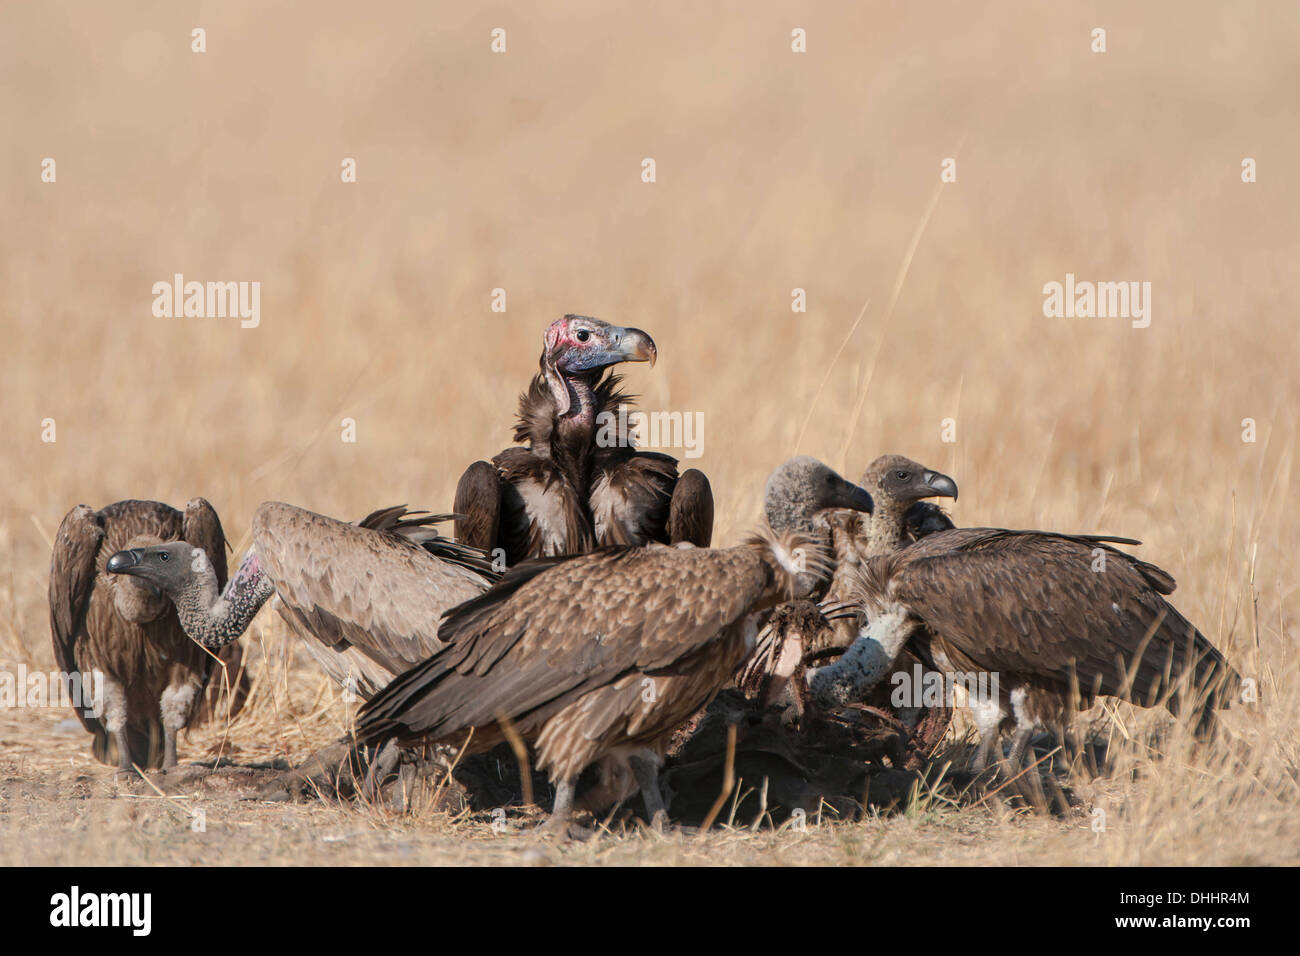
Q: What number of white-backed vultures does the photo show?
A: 5